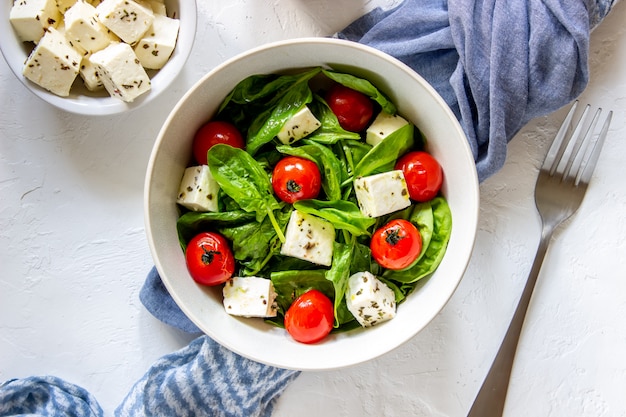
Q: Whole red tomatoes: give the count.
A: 7